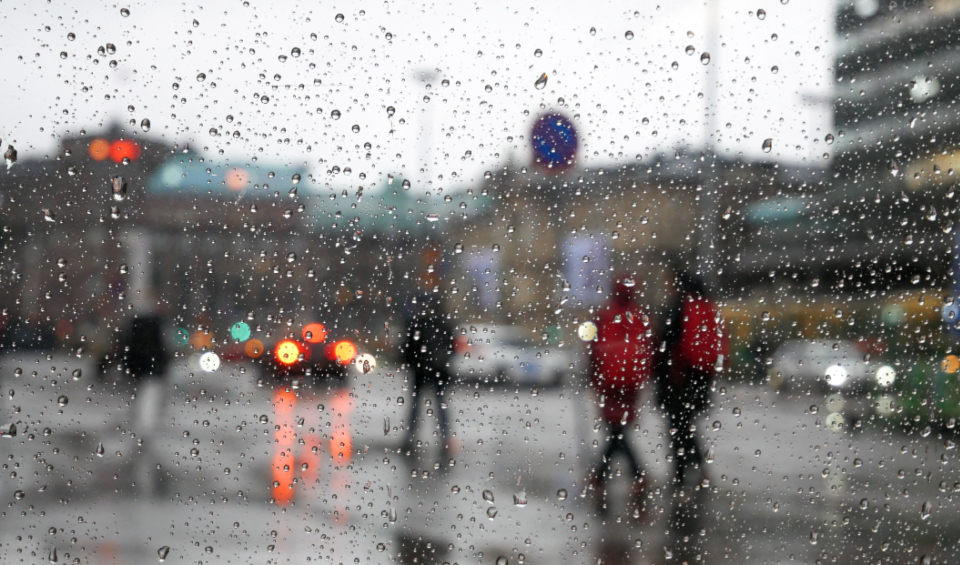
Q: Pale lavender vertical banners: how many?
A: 2